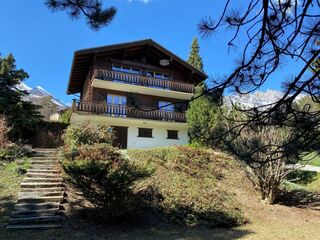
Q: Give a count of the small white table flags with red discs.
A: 0